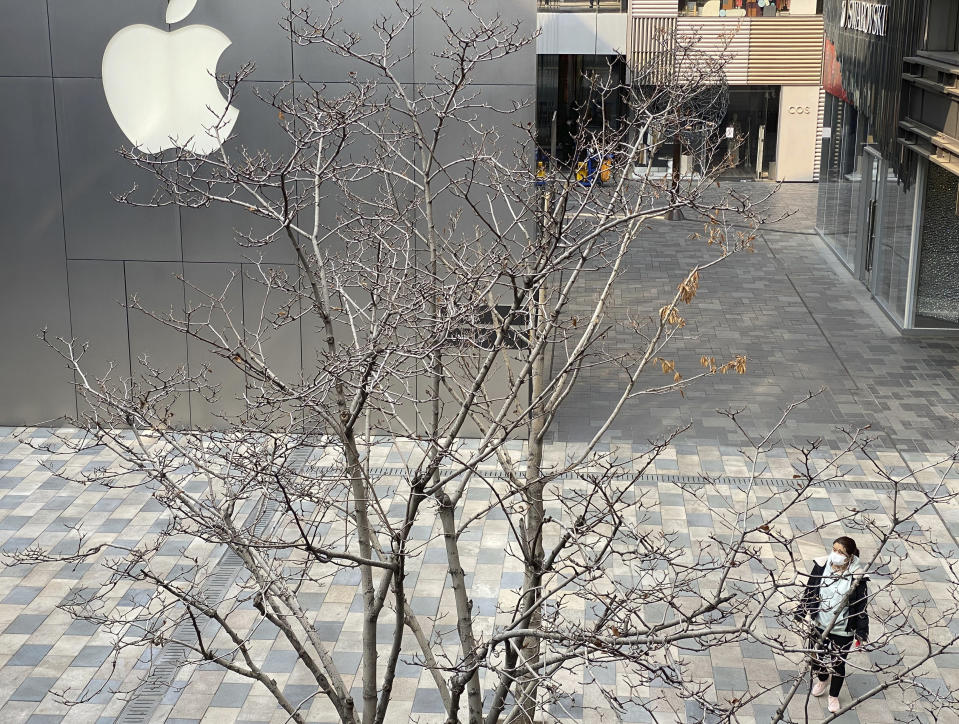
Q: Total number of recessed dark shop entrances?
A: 2